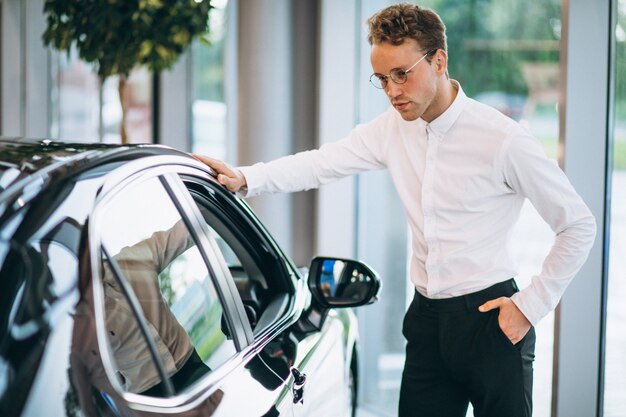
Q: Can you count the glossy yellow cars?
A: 0